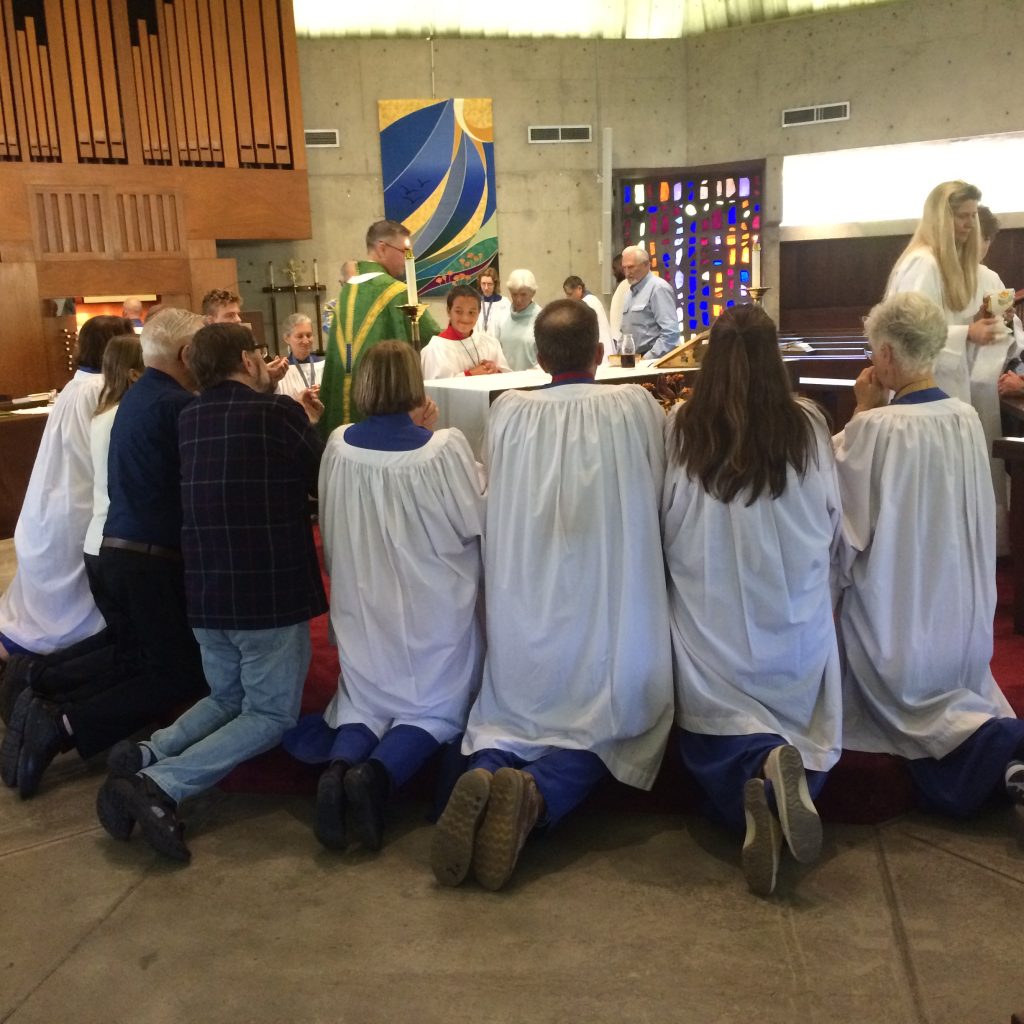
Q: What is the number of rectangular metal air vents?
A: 3